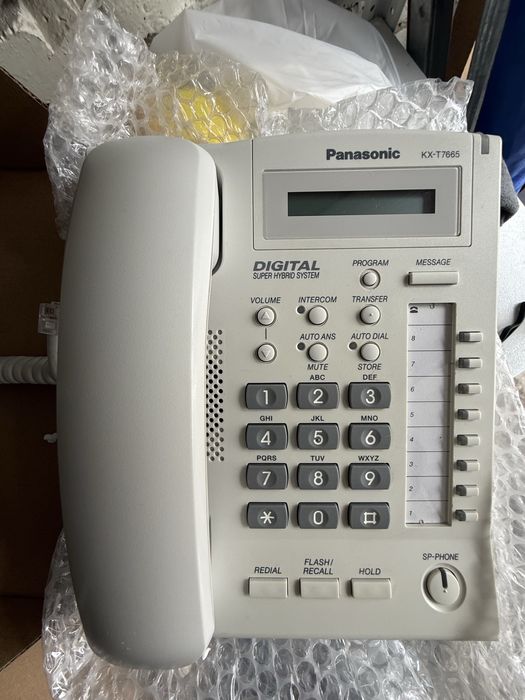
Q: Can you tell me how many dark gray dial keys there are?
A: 12